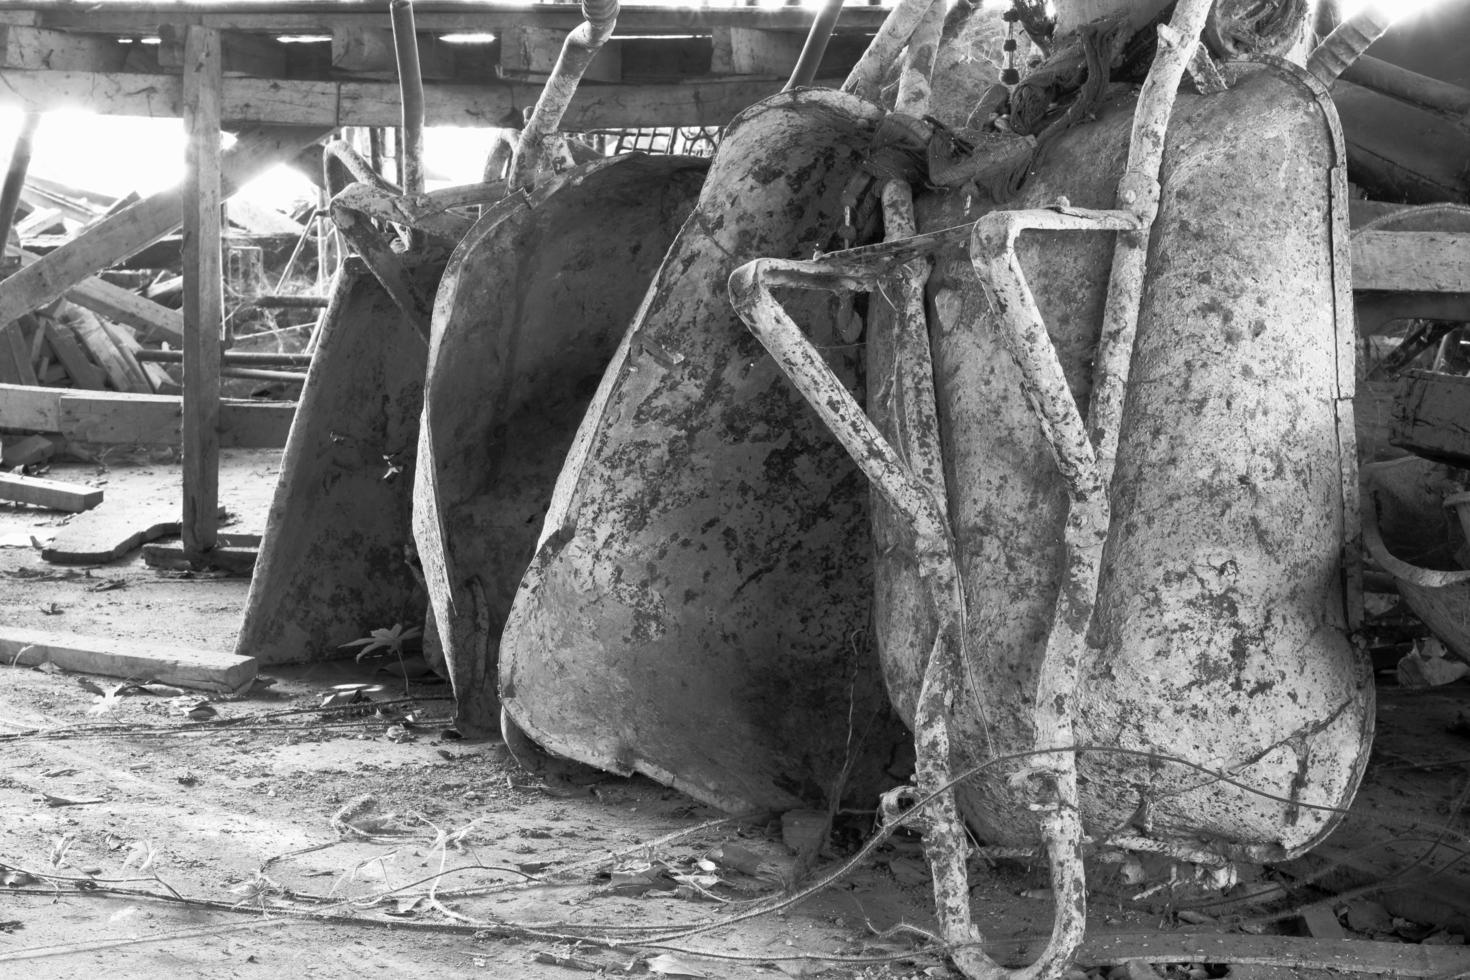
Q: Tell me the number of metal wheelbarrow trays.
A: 4